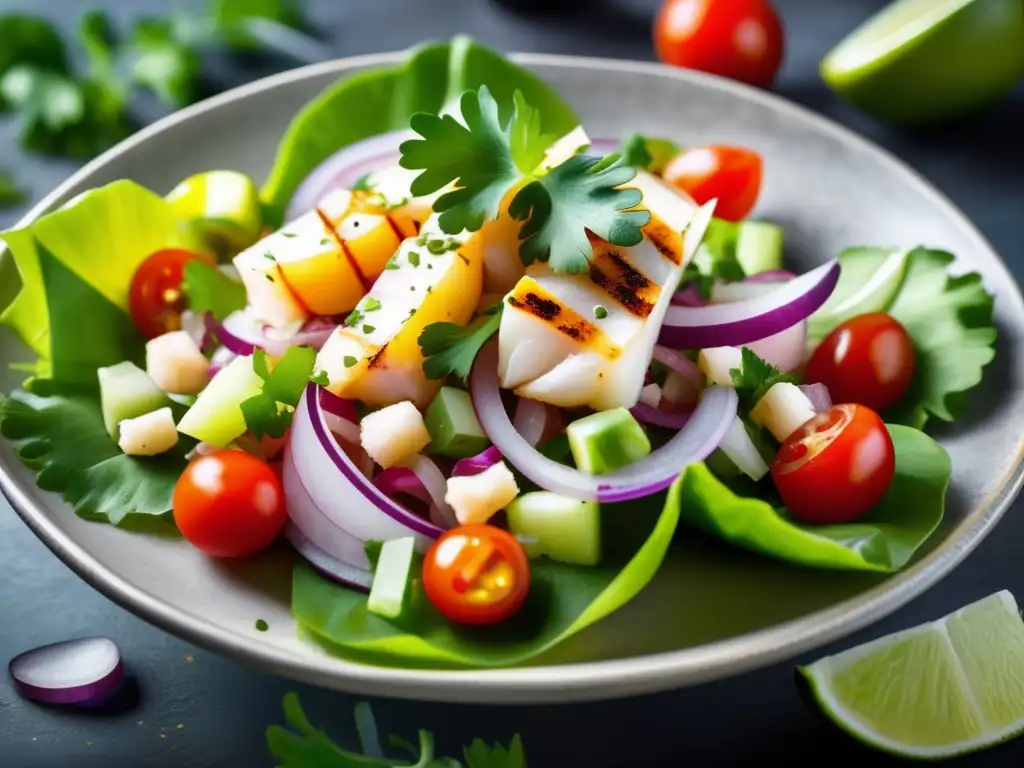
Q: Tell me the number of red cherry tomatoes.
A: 7